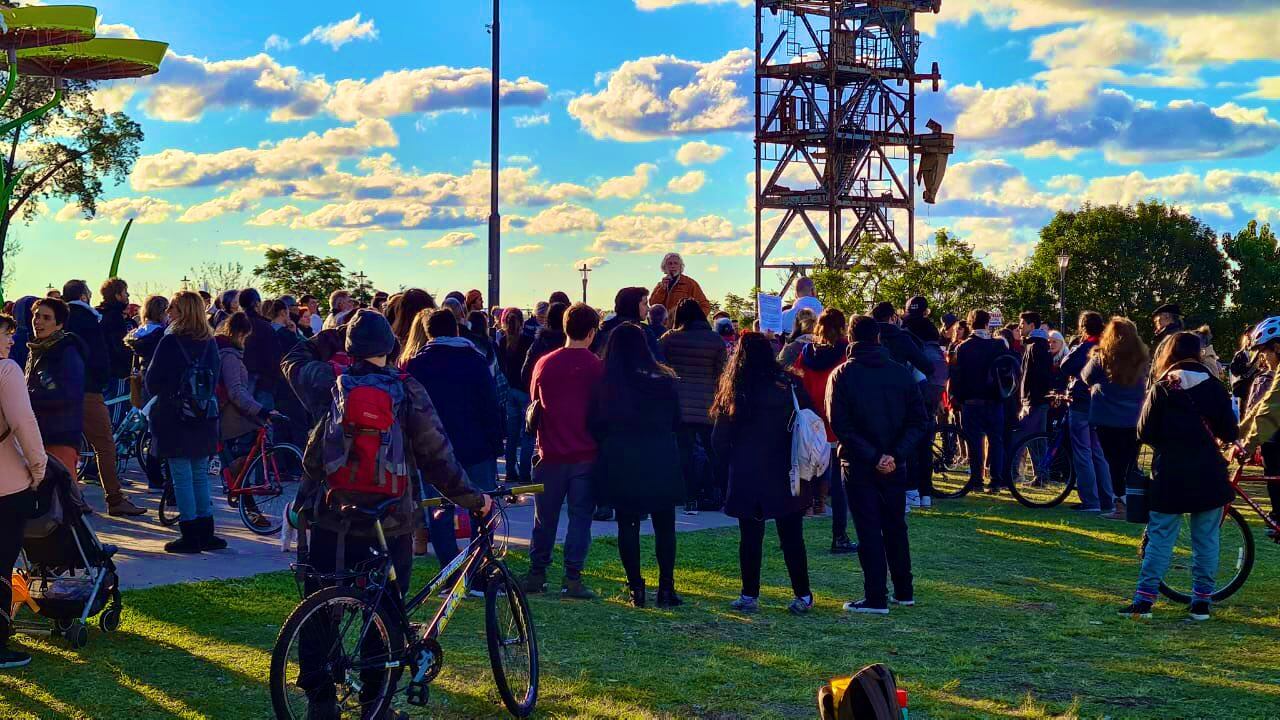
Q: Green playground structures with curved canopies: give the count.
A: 2